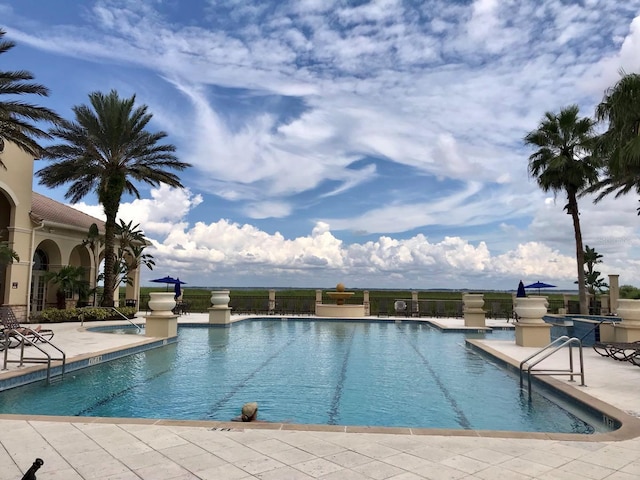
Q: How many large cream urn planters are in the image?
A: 5